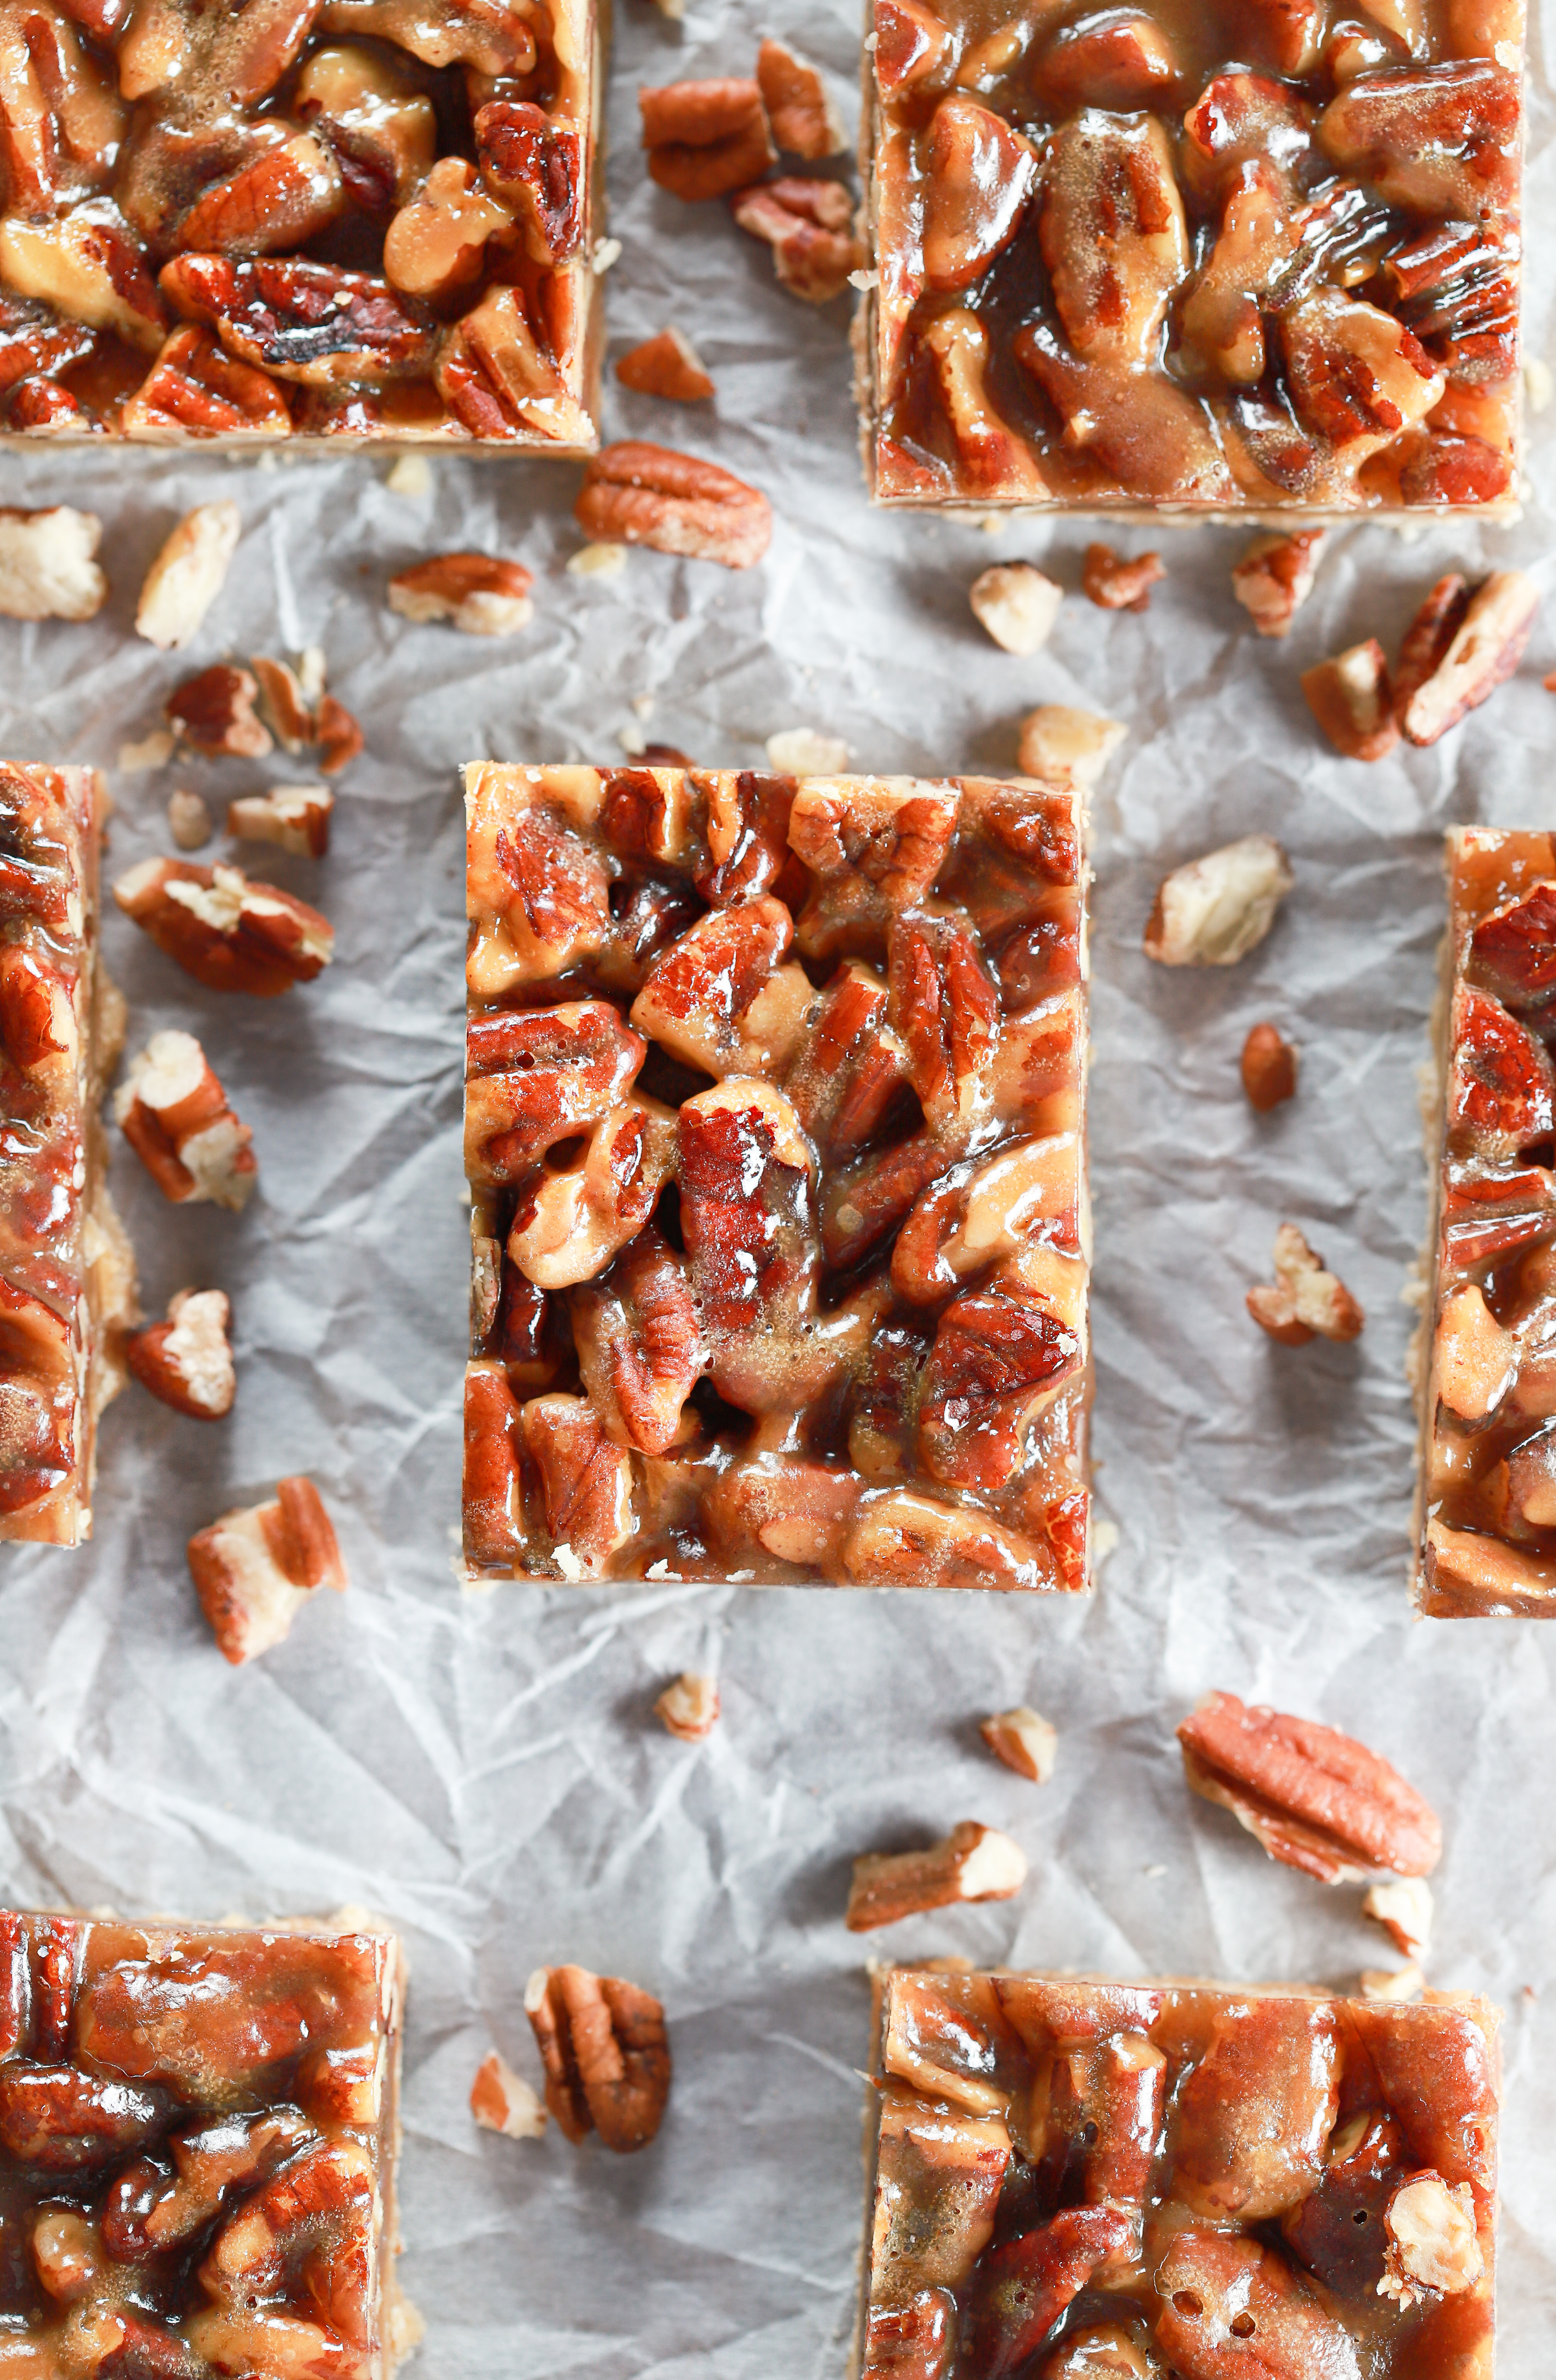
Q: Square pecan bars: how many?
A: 7